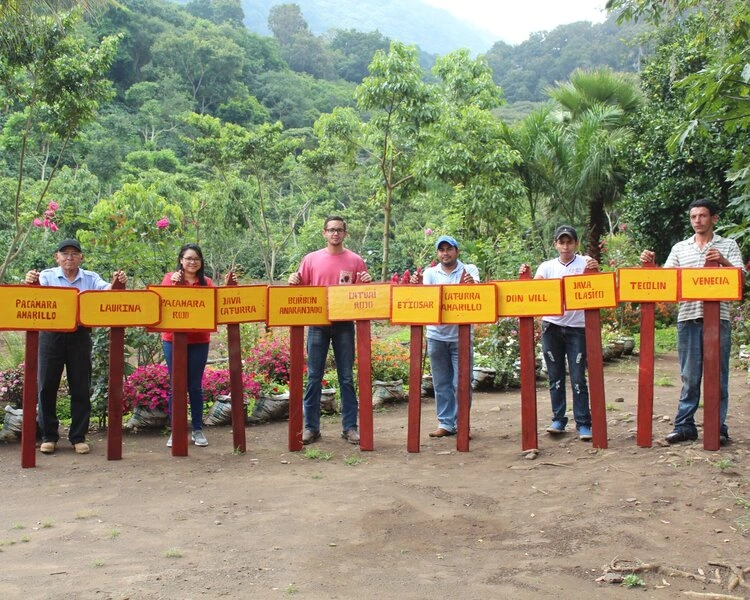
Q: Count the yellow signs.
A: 12